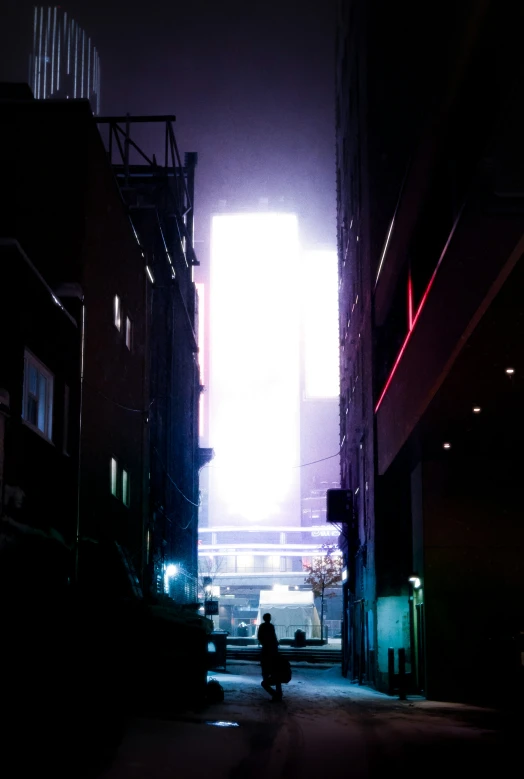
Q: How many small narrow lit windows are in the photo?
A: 4